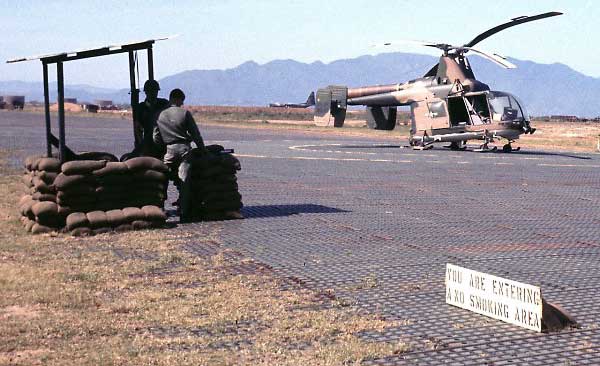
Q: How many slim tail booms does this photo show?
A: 2